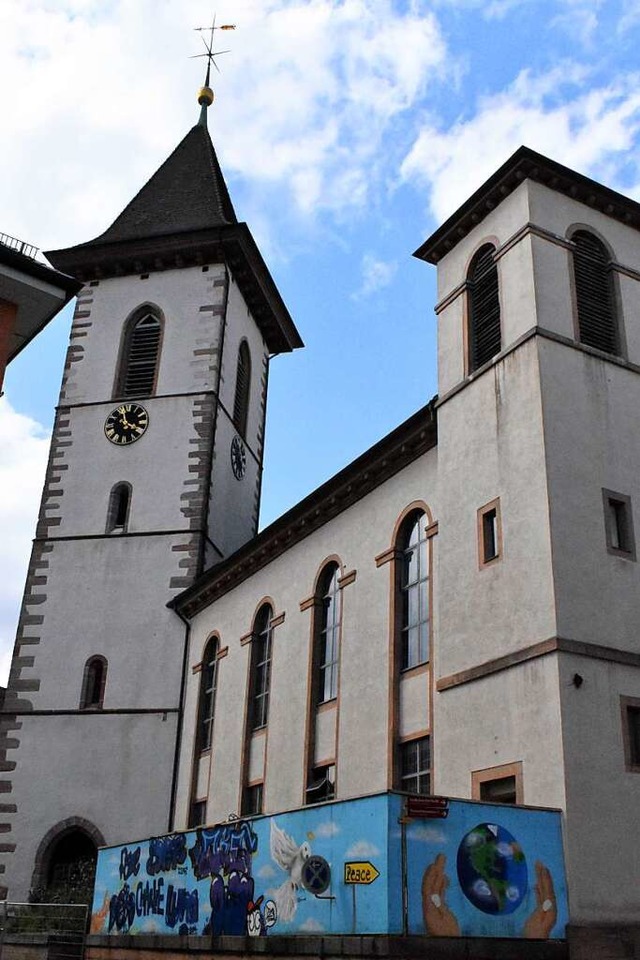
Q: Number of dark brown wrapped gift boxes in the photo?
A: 0